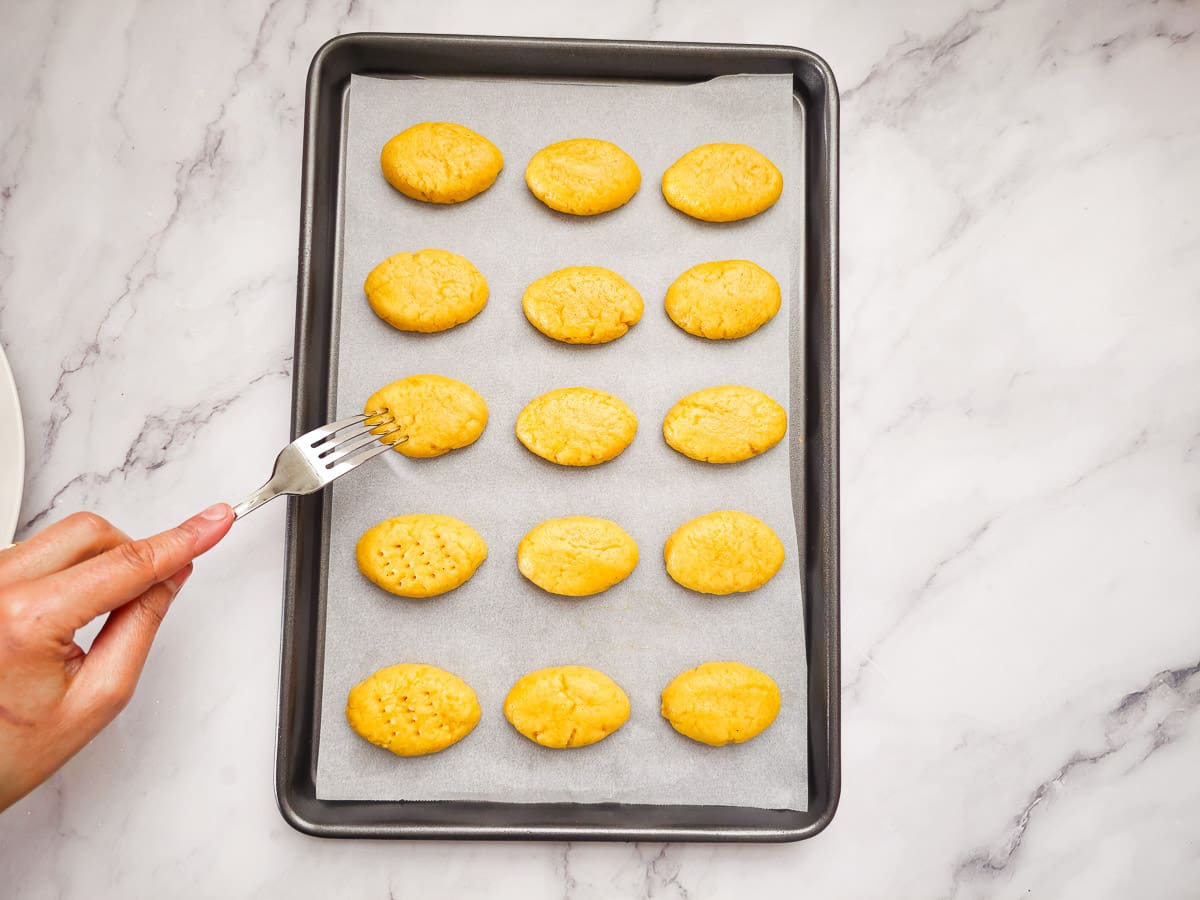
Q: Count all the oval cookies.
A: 15